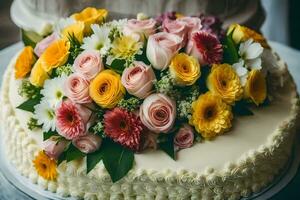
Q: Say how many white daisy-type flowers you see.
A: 3